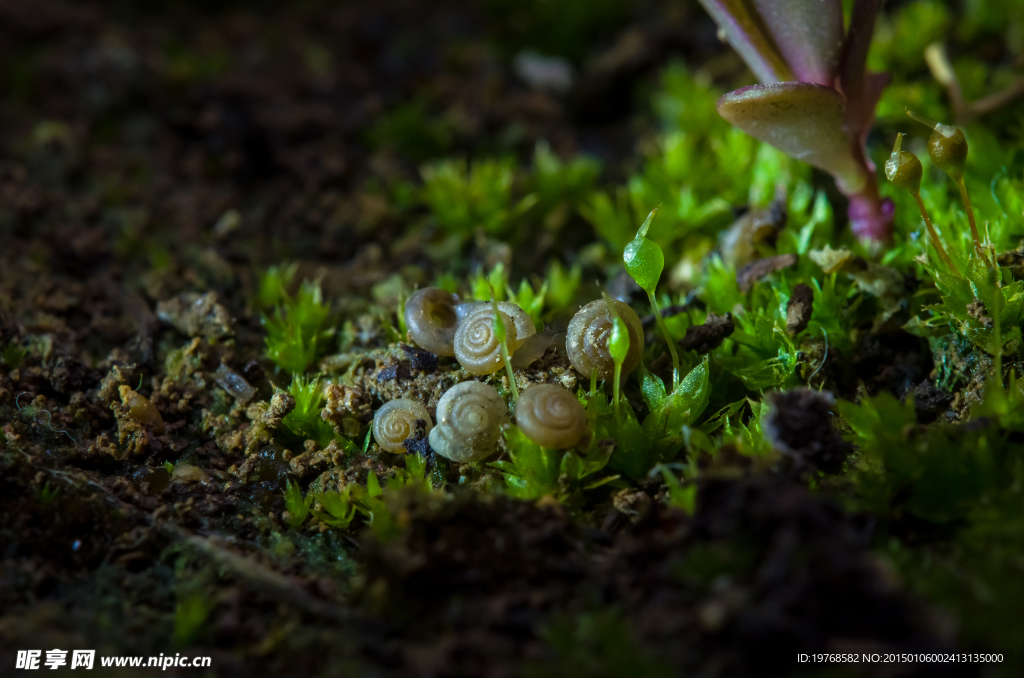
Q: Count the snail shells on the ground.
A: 6